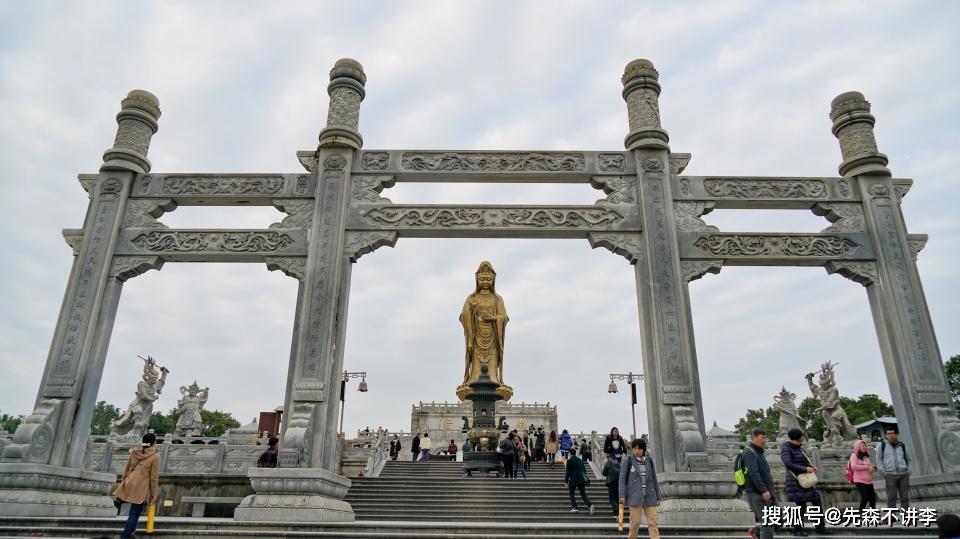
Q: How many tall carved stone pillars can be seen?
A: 4